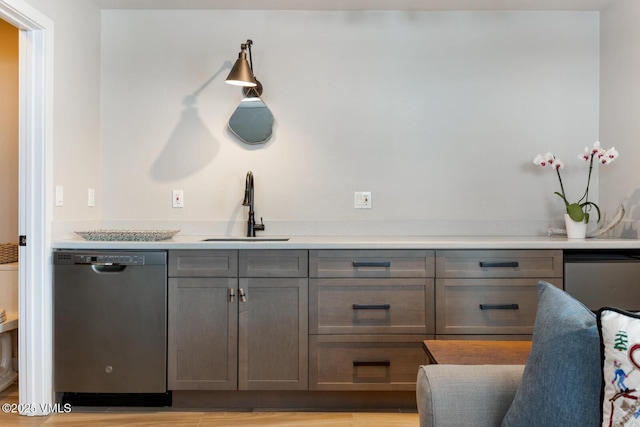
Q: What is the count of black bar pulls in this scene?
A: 5